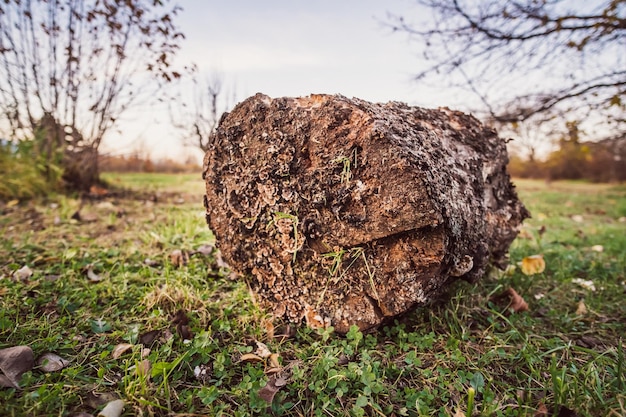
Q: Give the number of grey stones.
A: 0